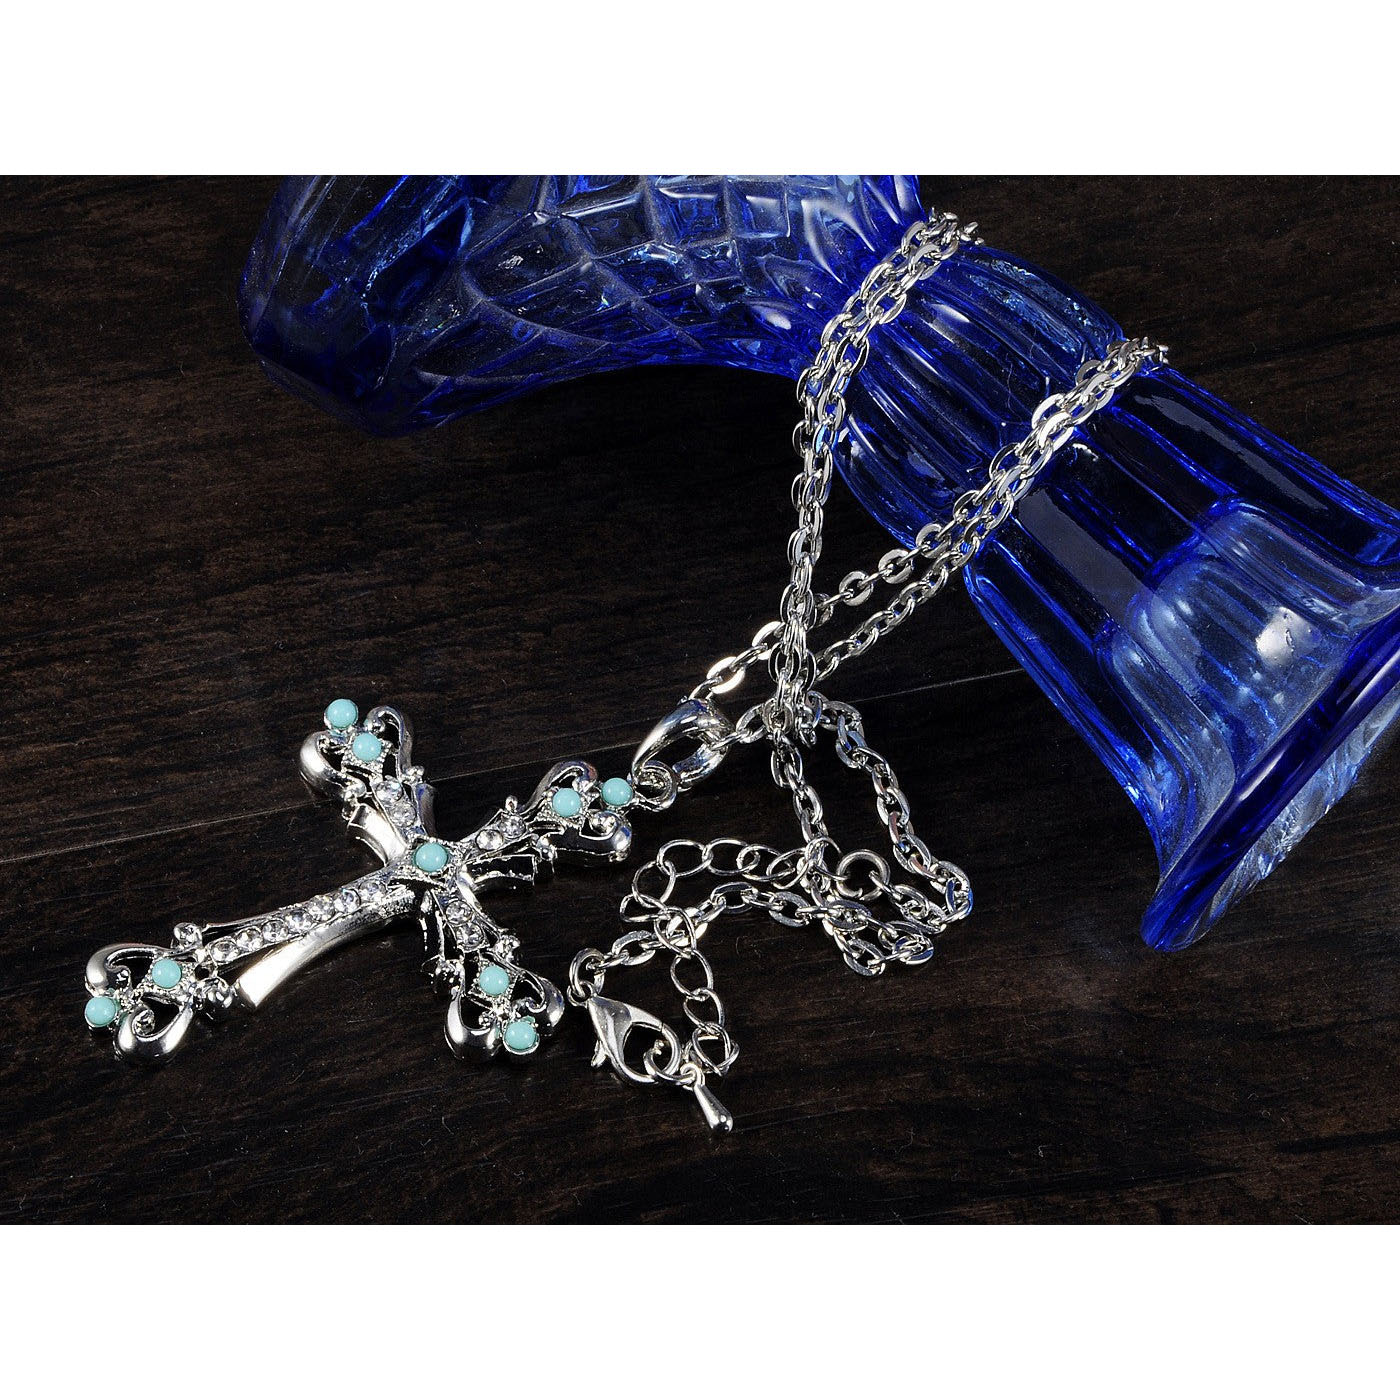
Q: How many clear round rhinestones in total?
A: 13